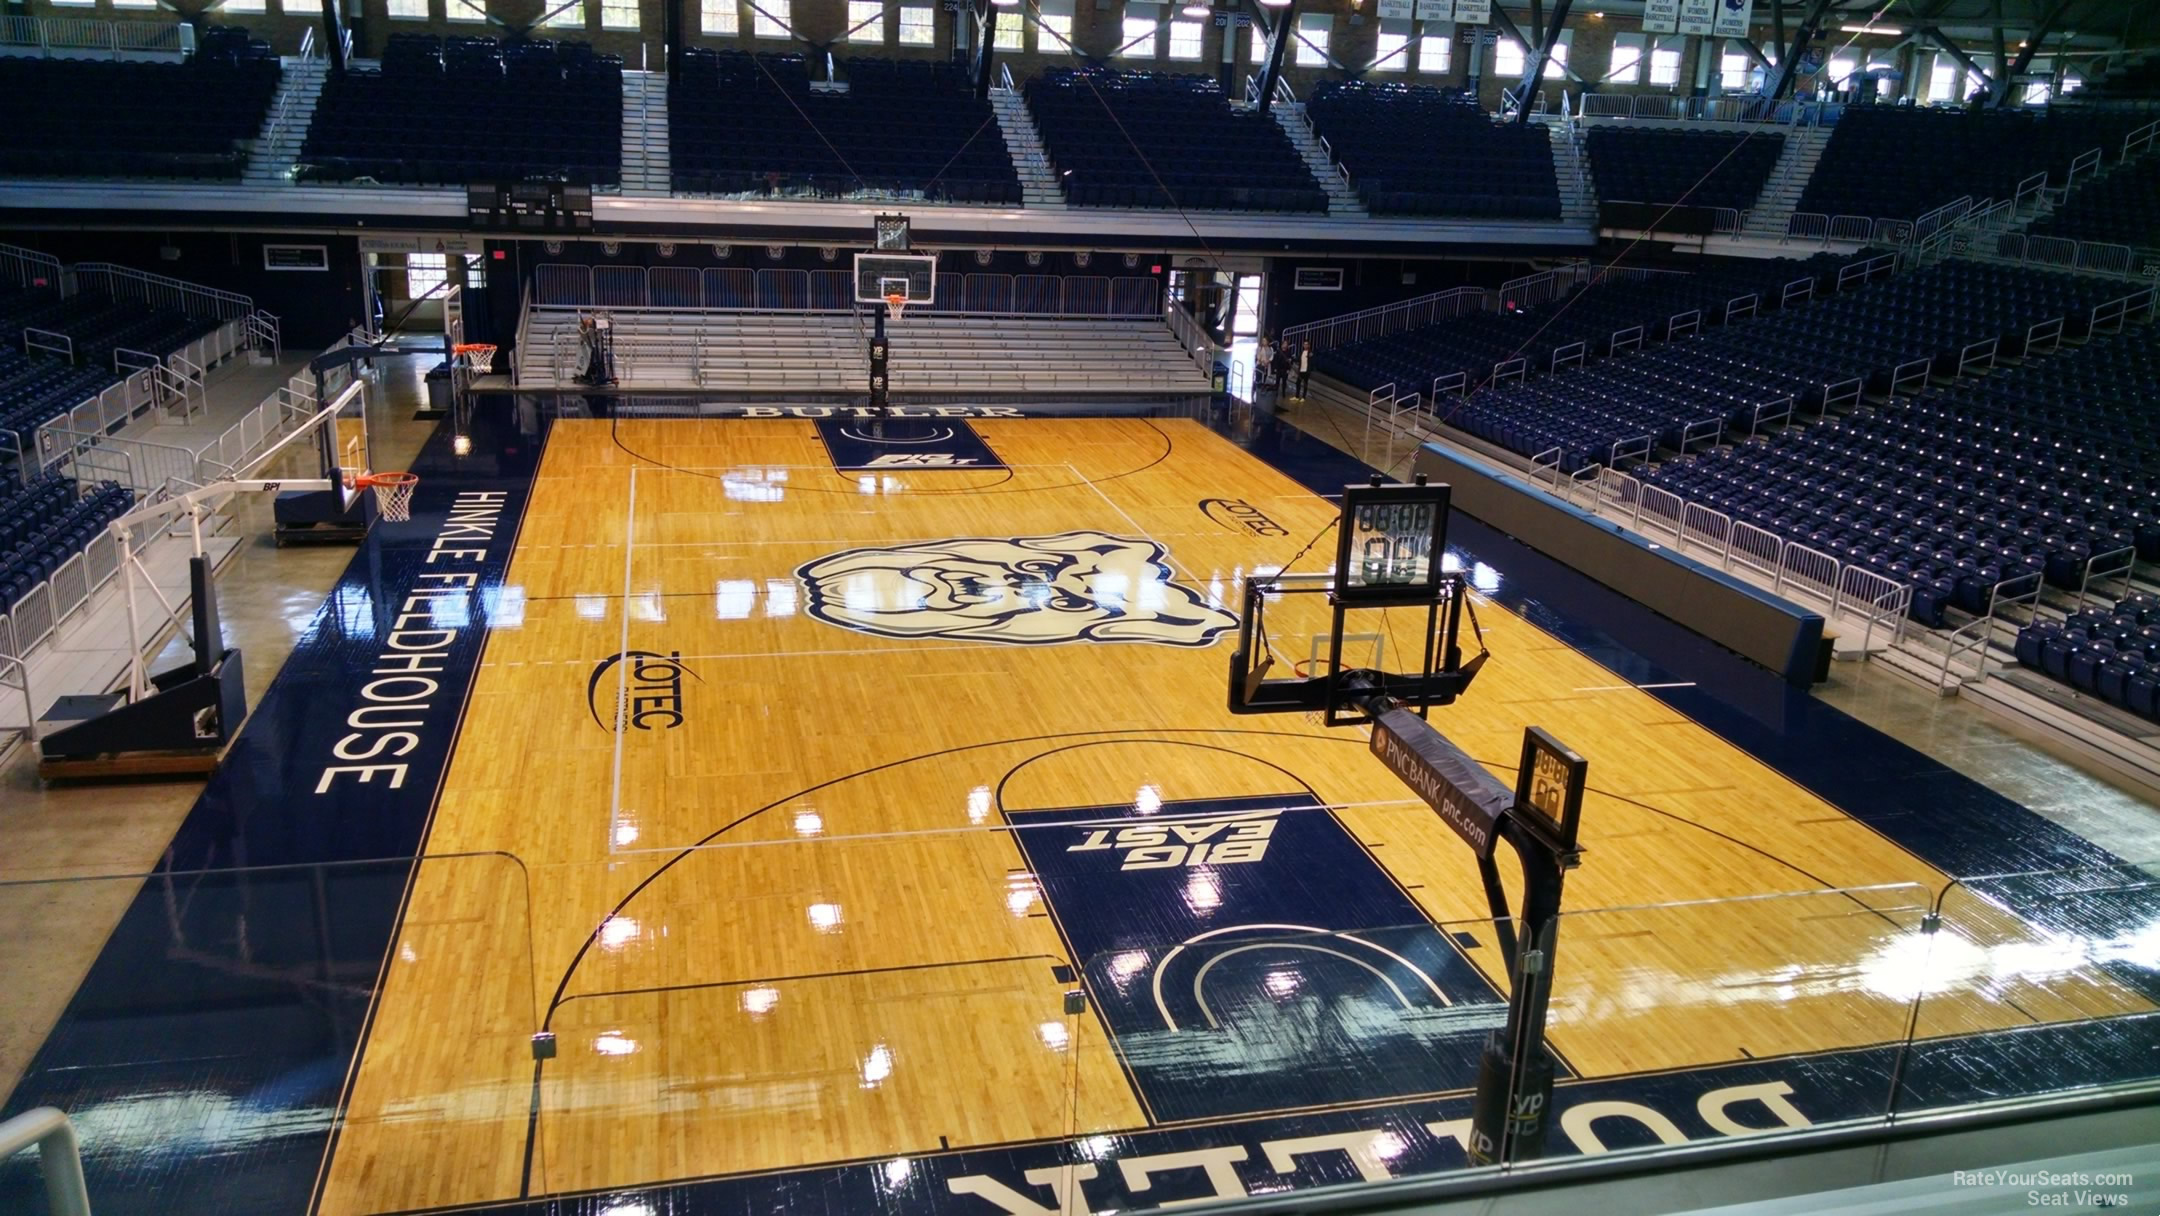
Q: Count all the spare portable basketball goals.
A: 2